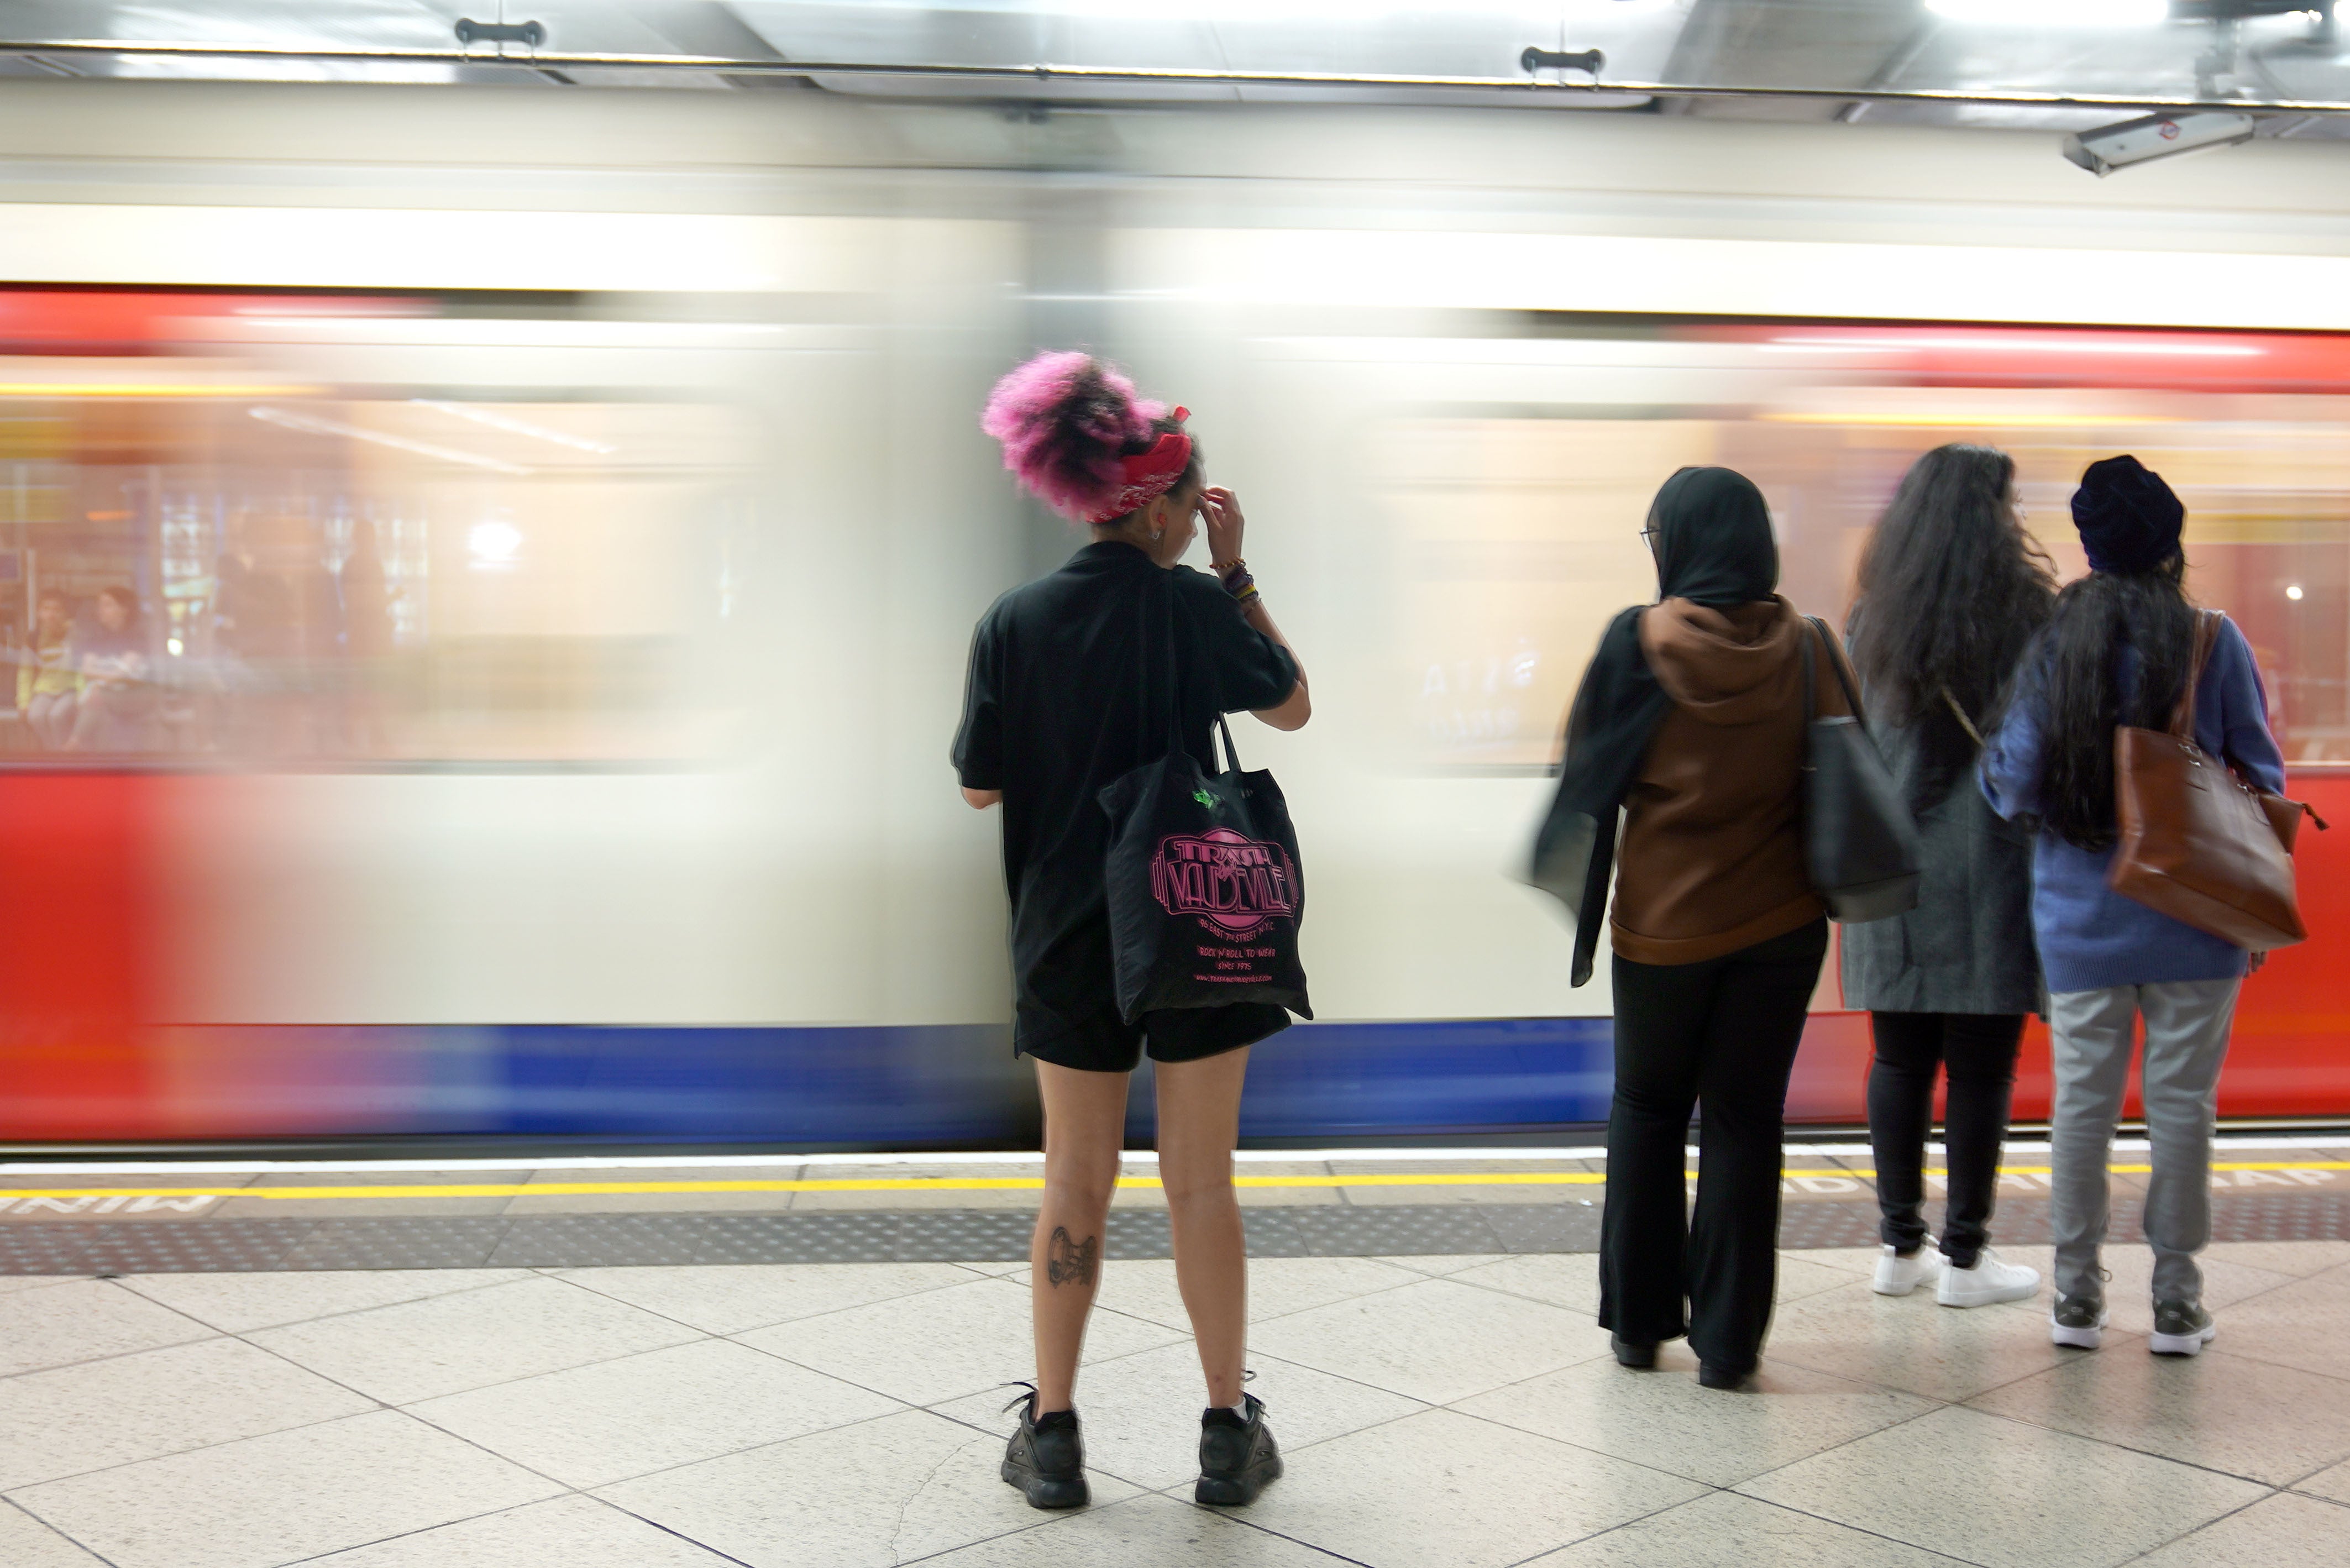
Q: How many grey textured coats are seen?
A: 1